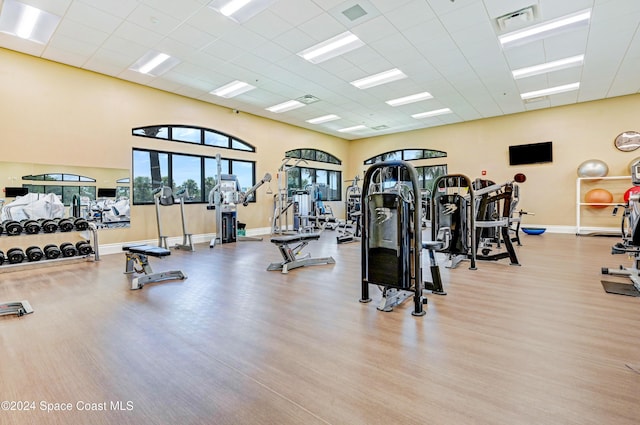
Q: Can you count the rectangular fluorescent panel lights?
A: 14